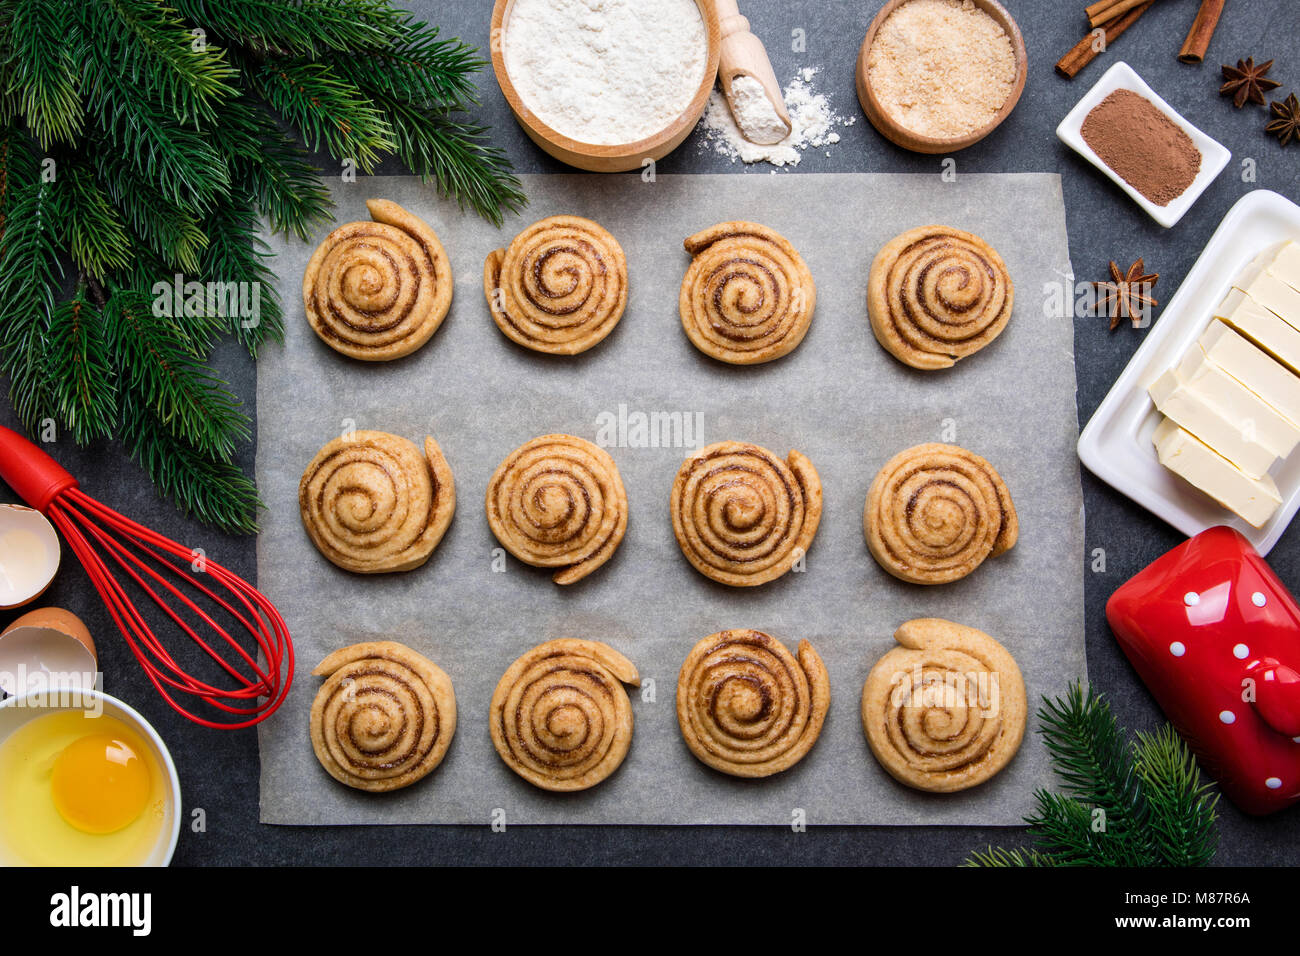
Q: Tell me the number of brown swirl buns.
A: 12